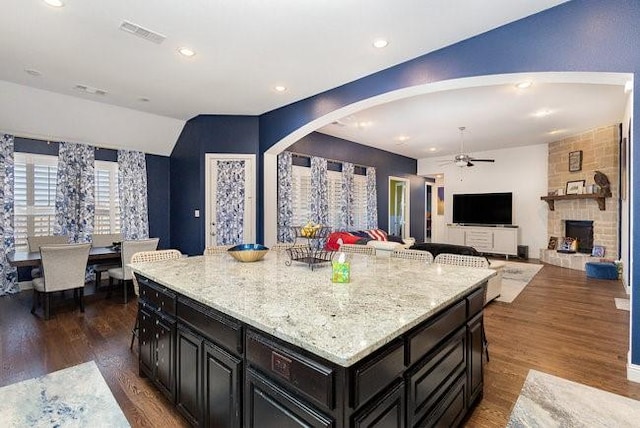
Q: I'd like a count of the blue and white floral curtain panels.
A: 8